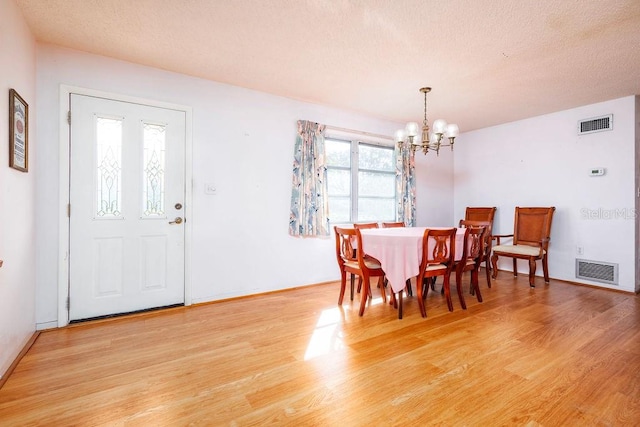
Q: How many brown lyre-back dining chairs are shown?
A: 6